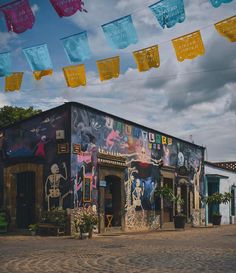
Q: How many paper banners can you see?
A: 15